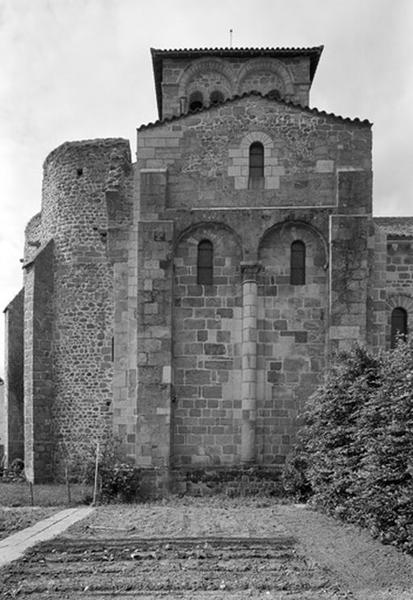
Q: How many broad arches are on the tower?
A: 2